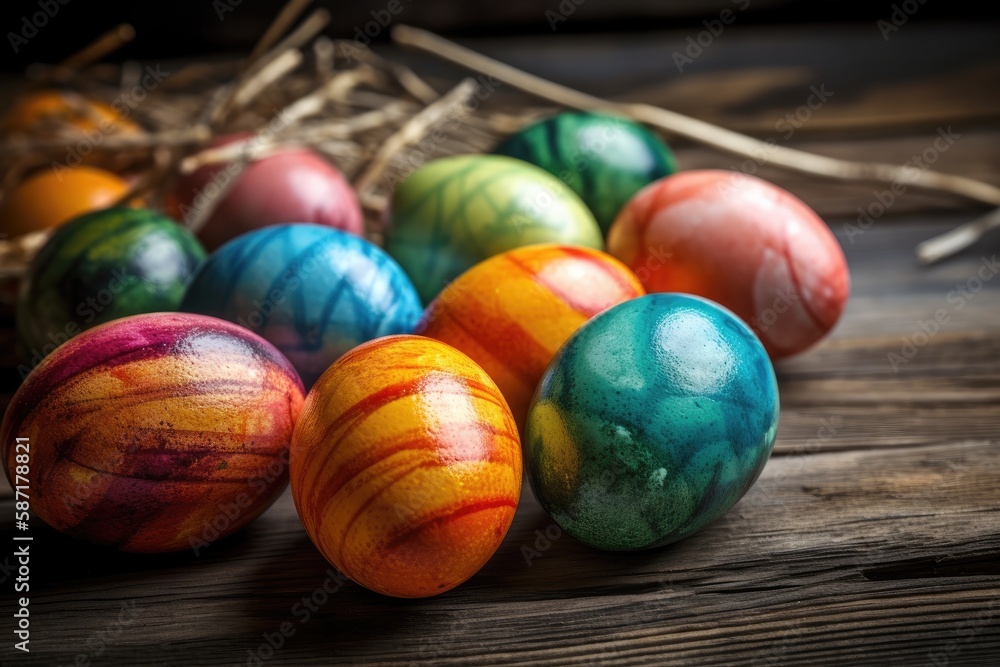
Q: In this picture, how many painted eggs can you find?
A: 12